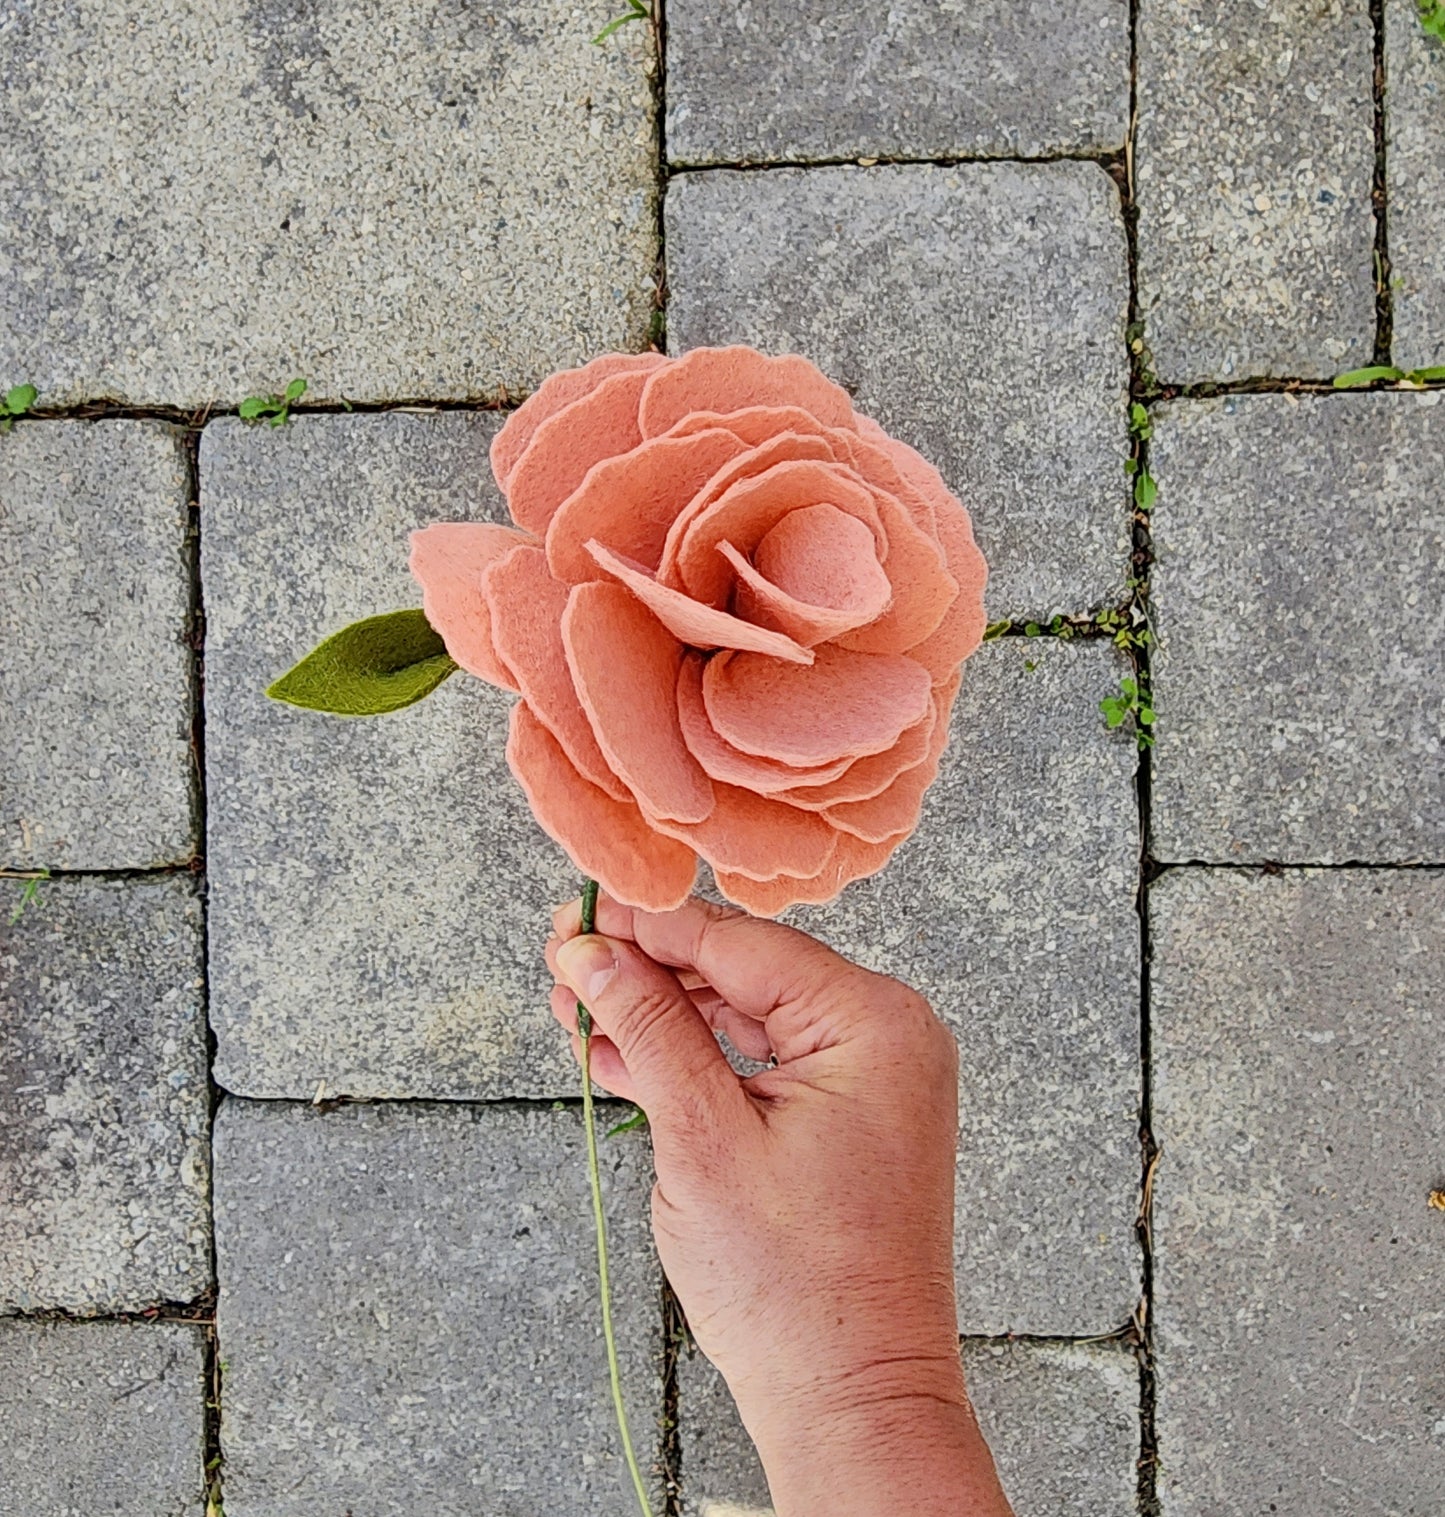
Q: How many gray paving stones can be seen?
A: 14